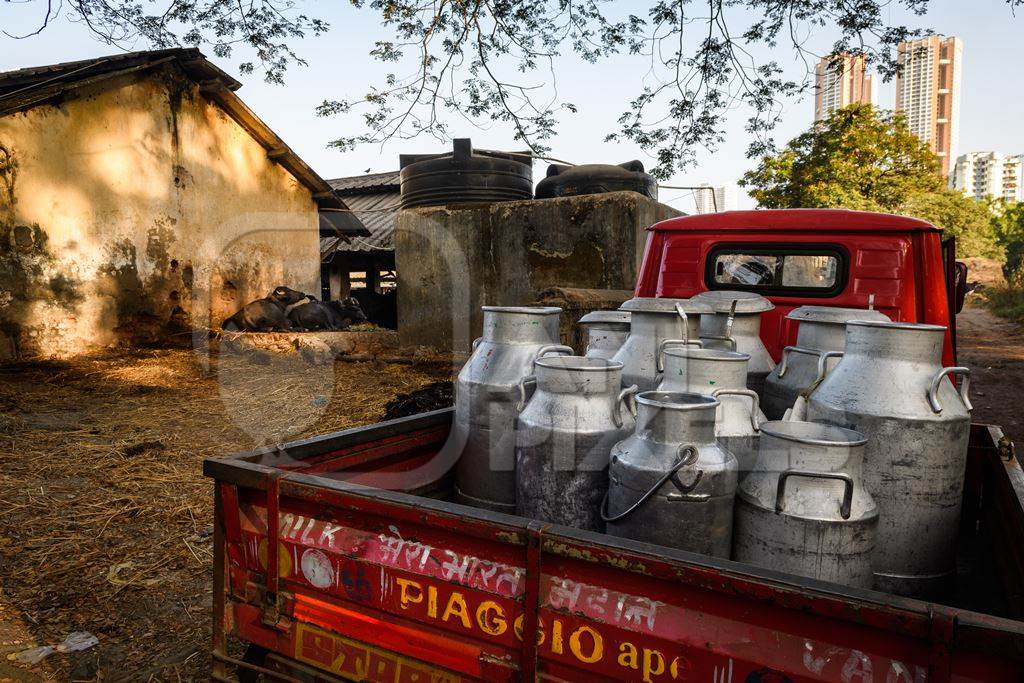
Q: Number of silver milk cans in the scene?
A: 10